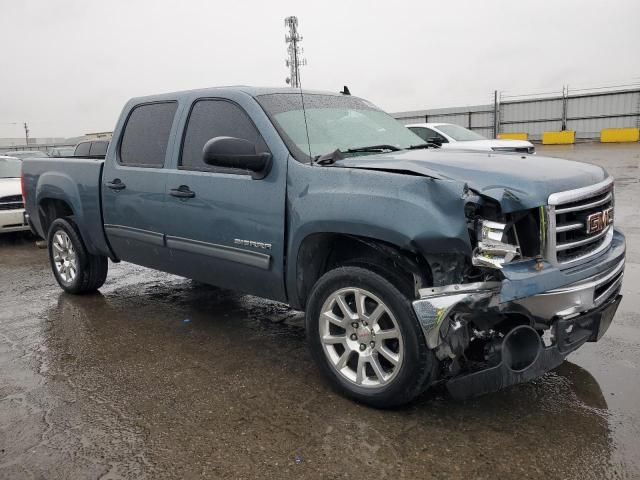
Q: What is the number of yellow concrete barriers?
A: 3